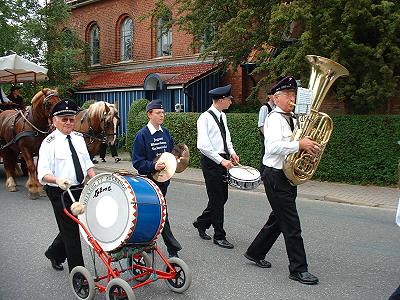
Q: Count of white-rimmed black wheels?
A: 4